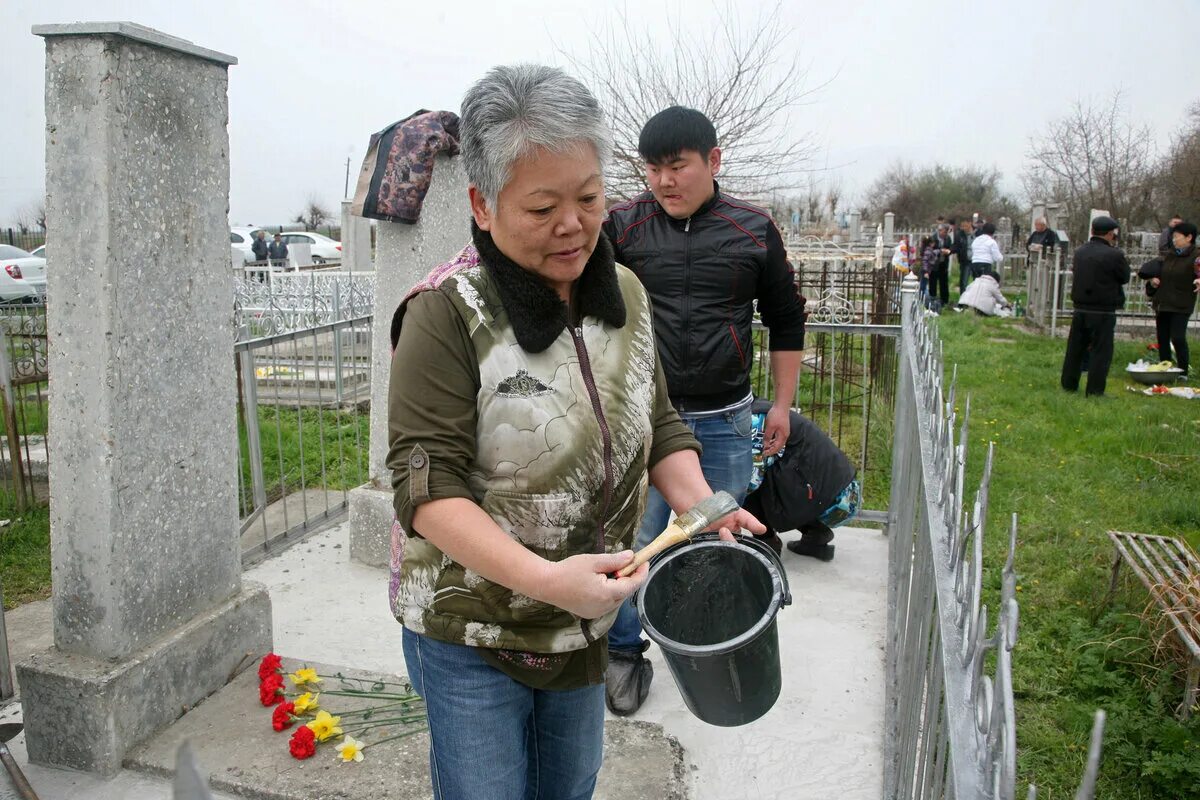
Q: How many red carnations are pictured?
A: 4